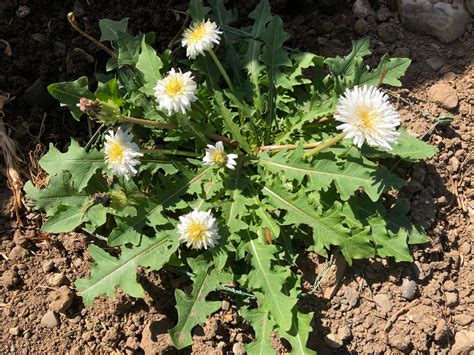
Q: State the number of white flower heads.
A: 6